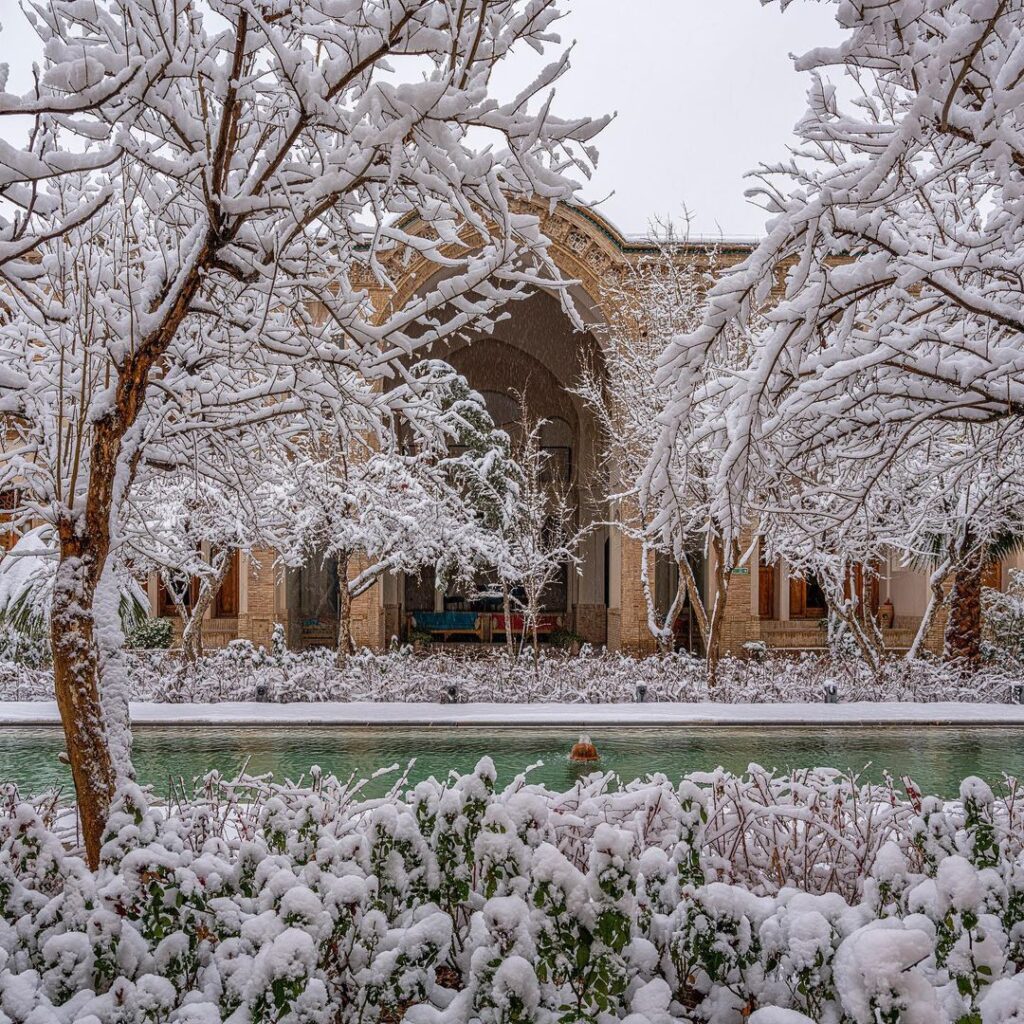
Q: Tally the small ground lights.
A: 5